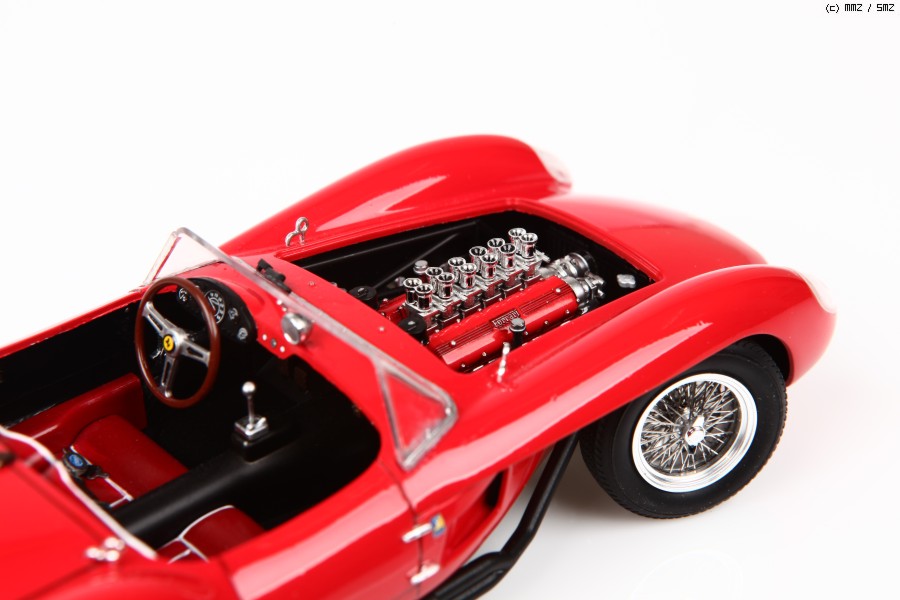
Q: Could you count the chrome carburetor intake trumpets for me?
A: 12